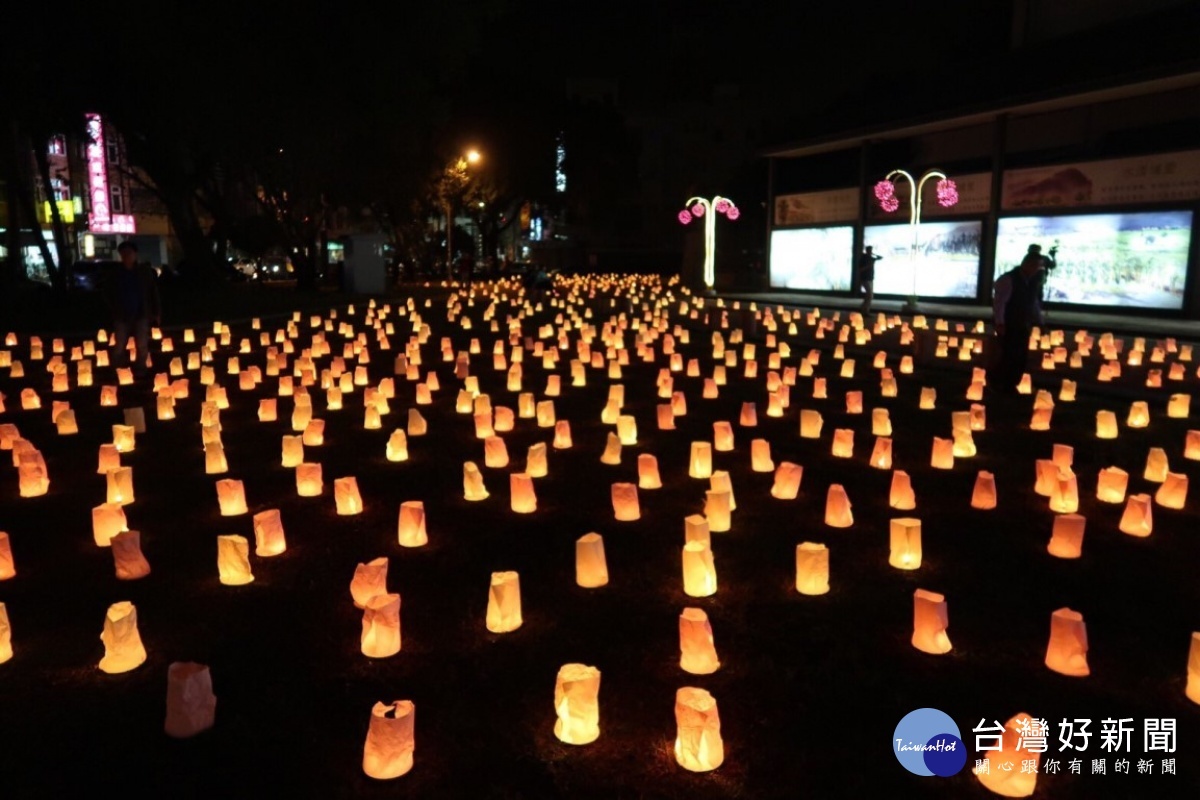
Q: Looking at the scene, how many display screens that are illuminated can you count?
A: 3